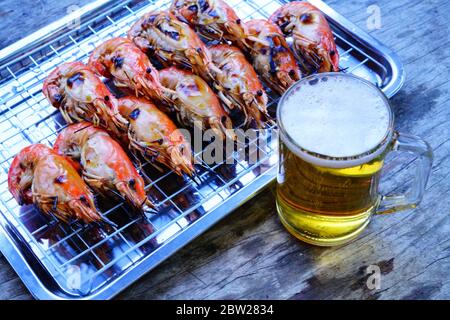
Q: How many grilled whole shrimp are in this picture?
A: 11